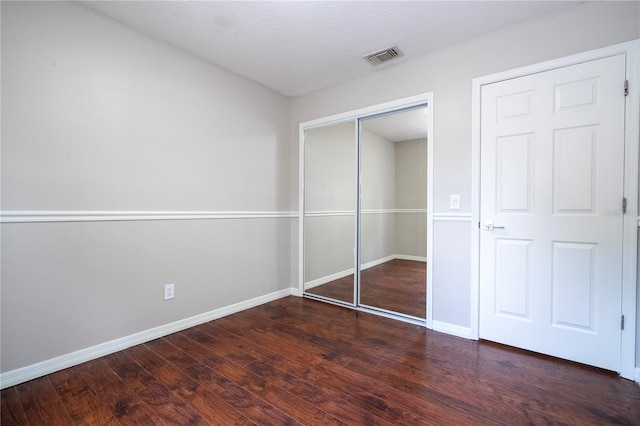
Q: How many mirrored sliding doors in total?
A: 2